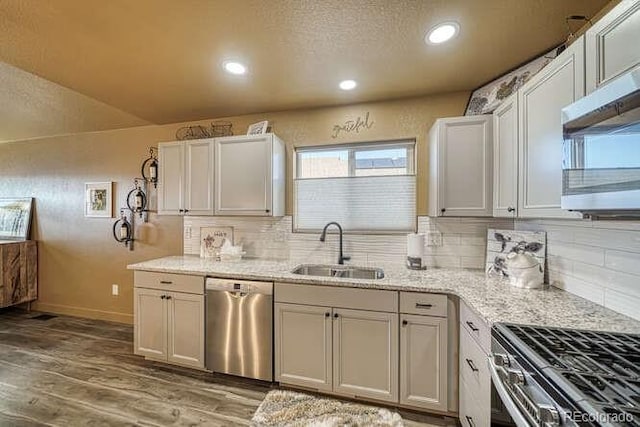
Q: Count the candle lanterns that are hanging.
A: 3